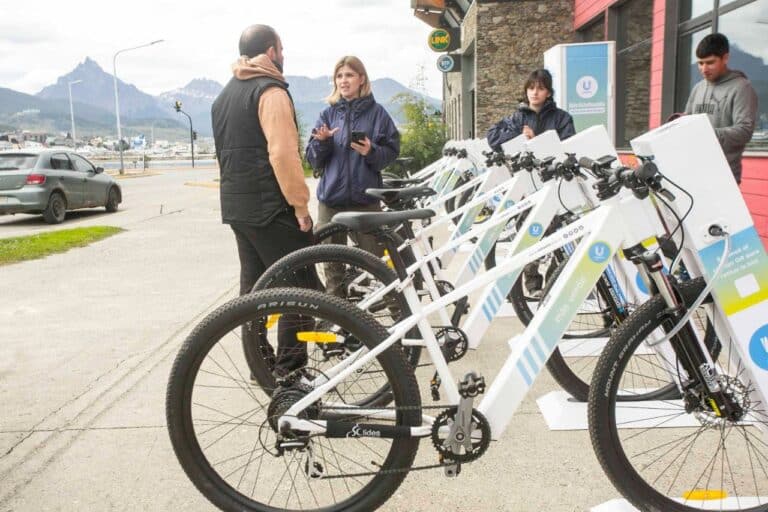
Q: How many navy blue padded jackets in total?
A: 2